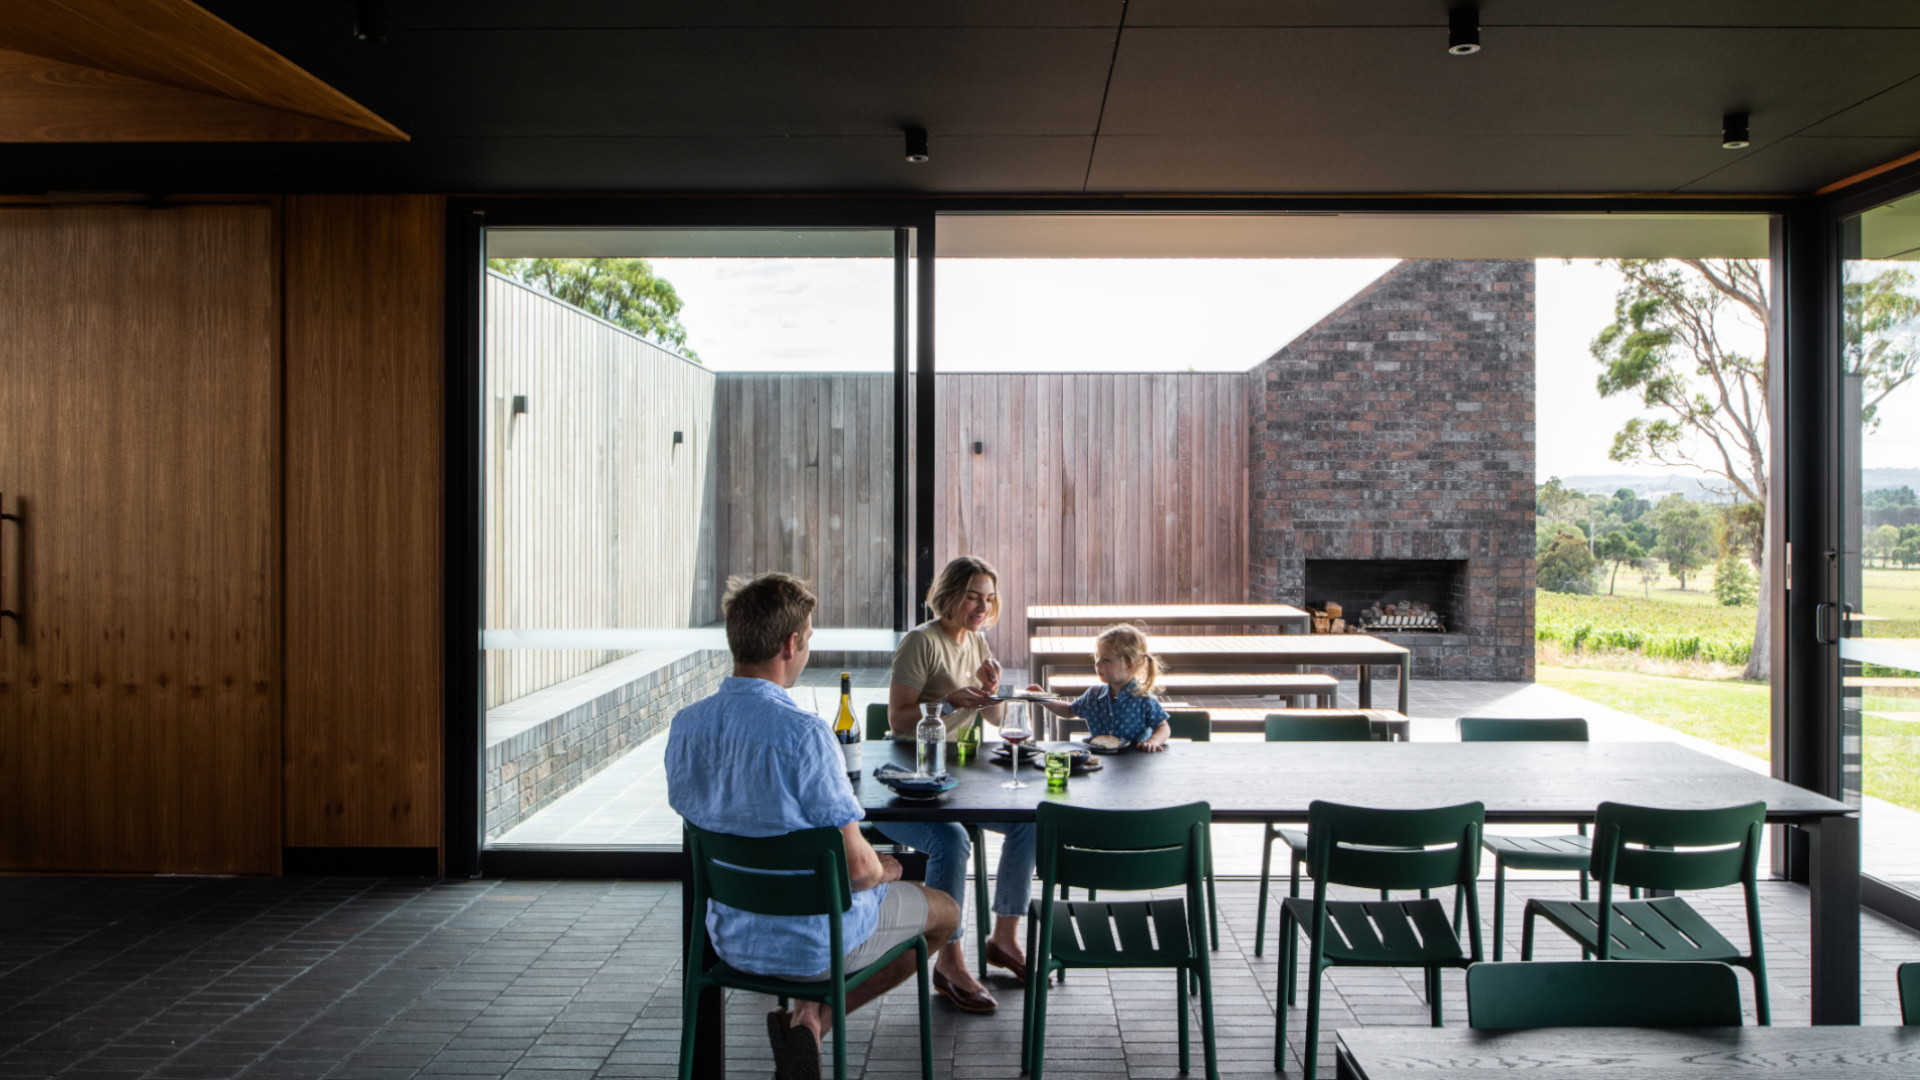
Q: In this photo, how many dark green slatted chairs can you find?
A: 10